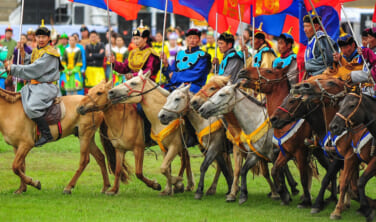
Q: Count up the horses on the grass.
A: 10